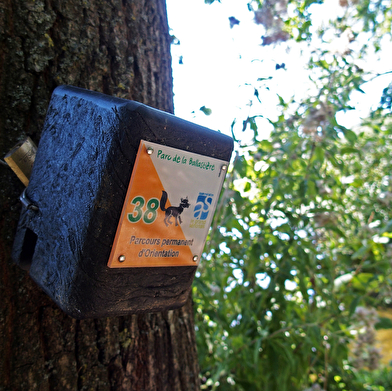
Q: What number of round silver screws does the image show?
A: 4